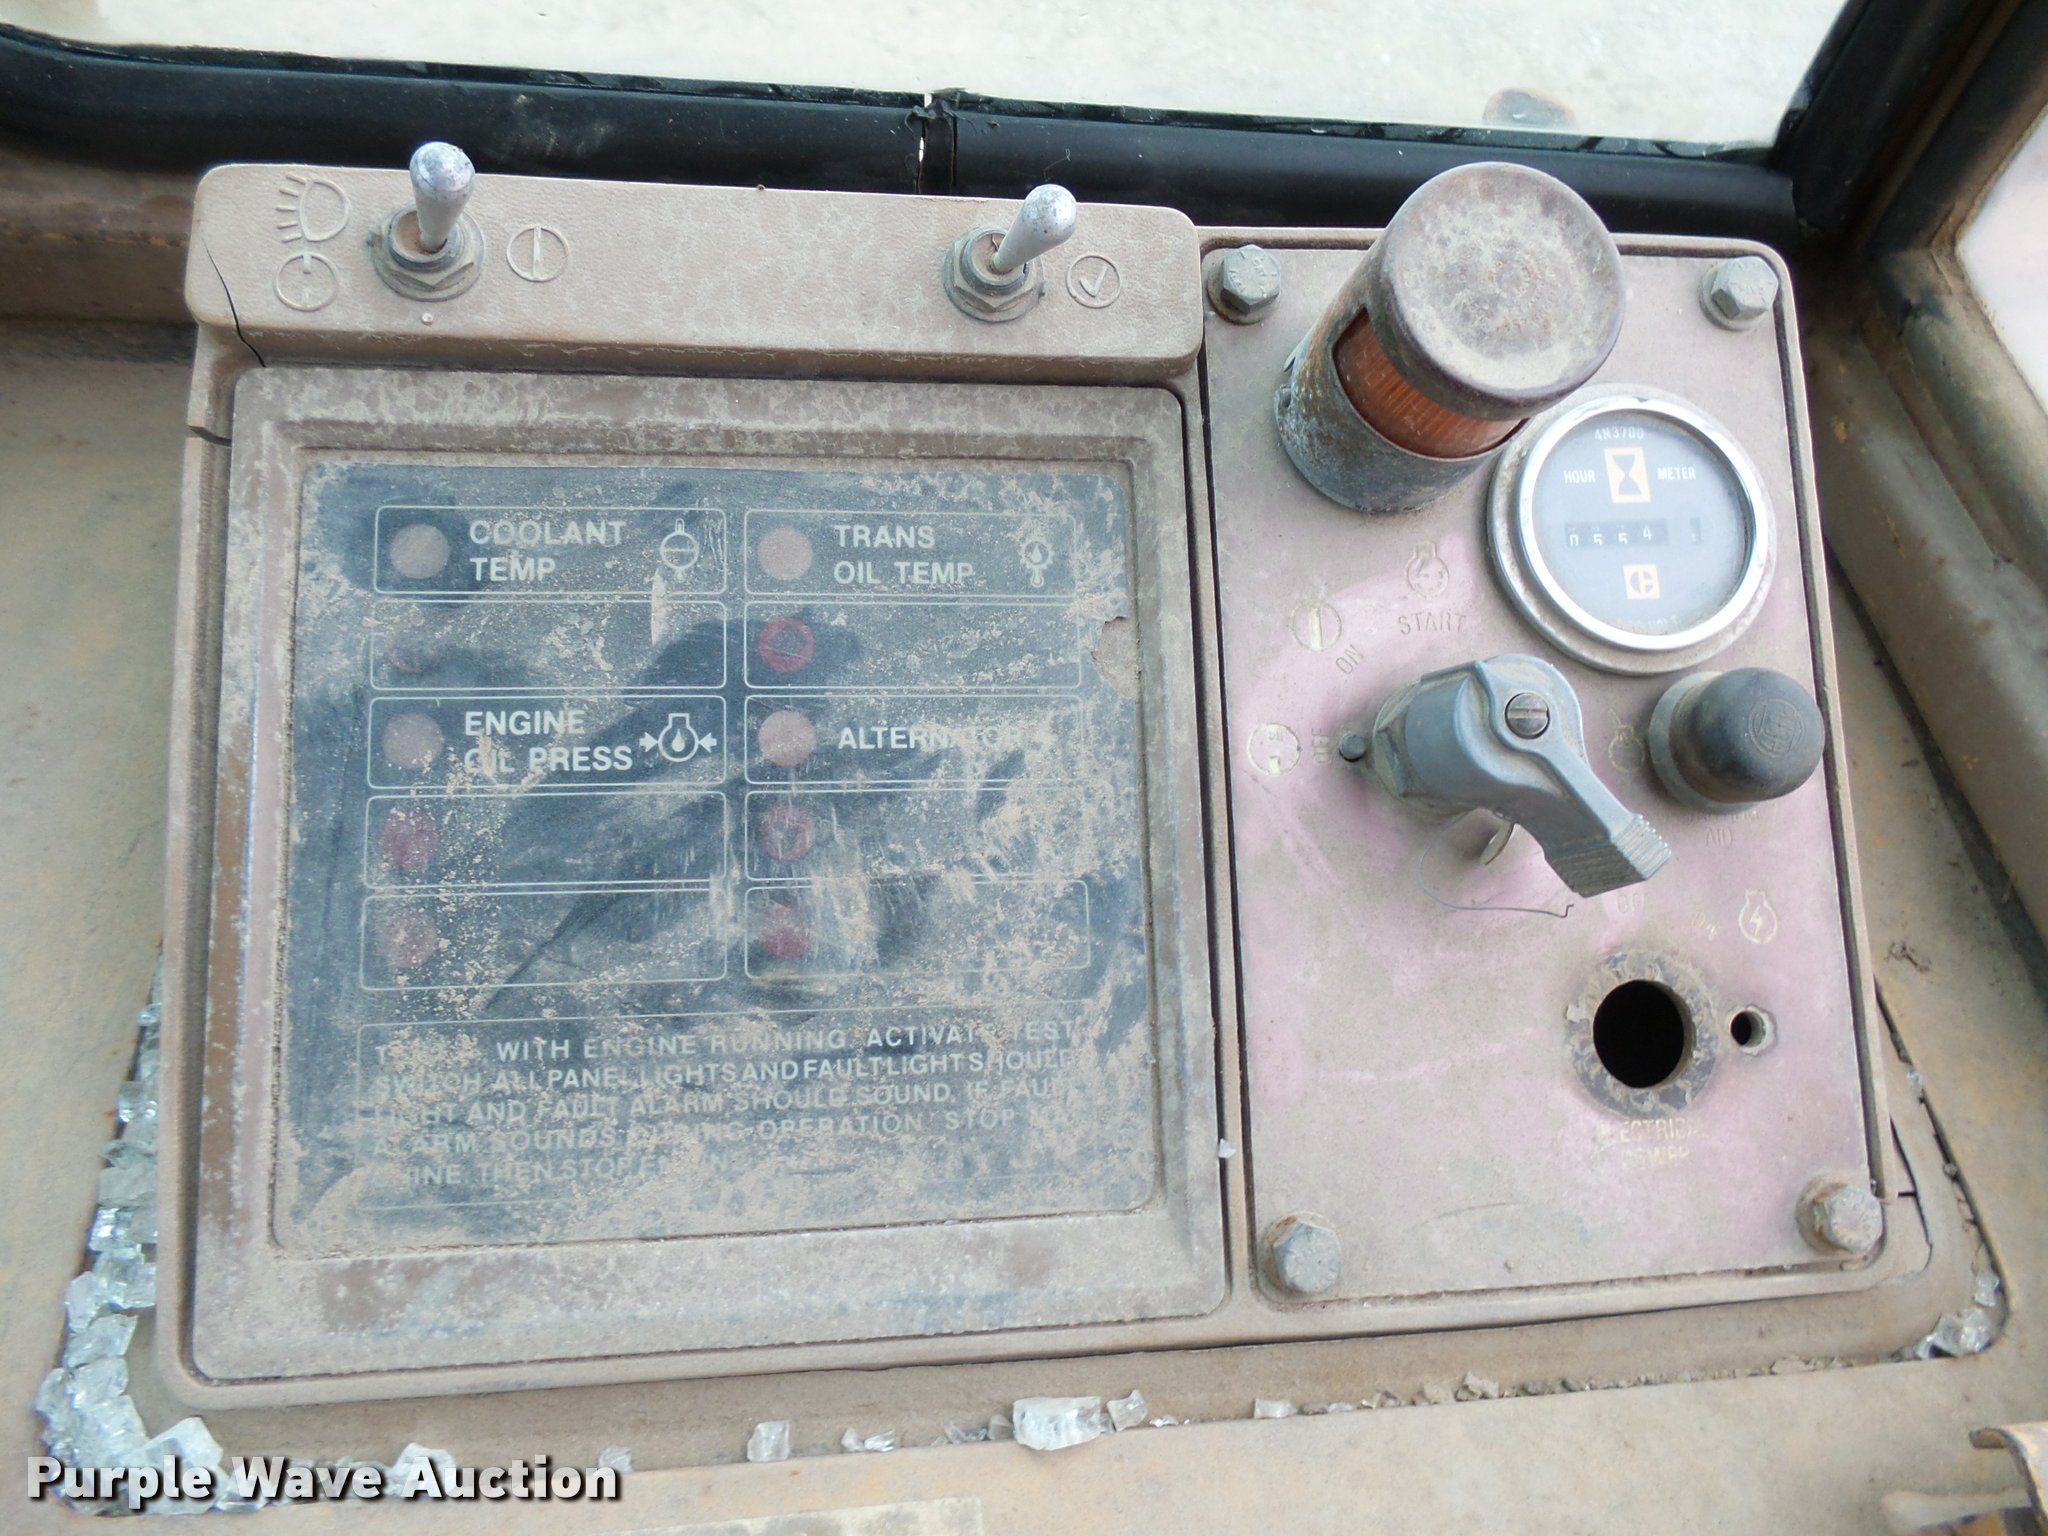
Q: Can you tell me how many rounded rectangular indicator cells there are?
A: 10